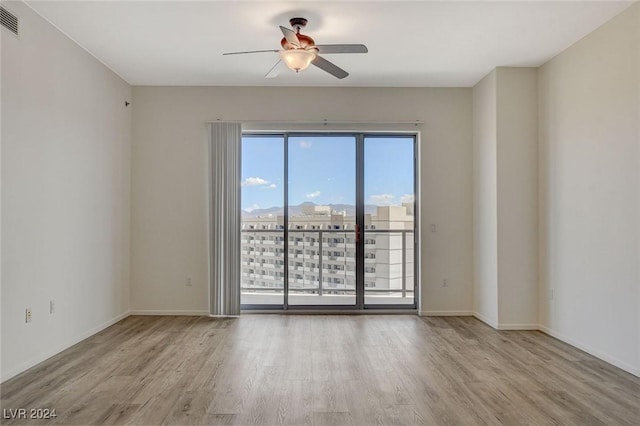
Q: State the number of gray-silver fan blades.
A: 5